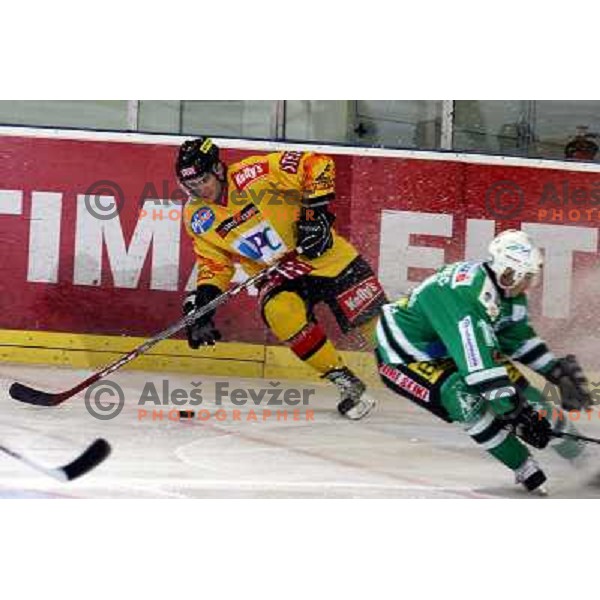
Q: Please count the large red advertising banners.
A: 1